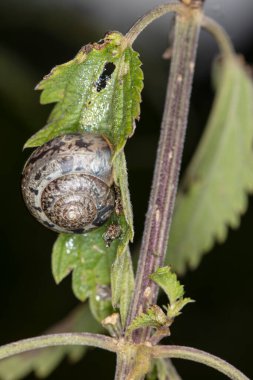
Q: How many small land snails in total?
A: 1